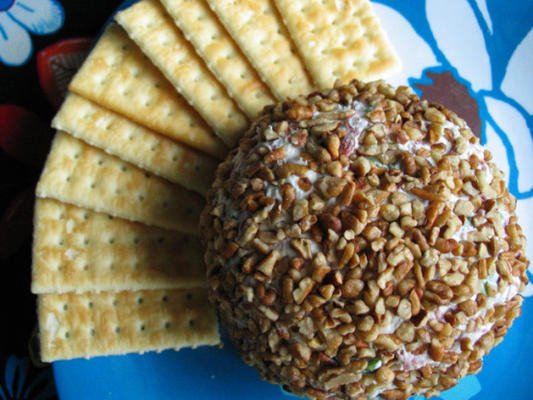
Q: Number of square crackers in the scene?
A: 9